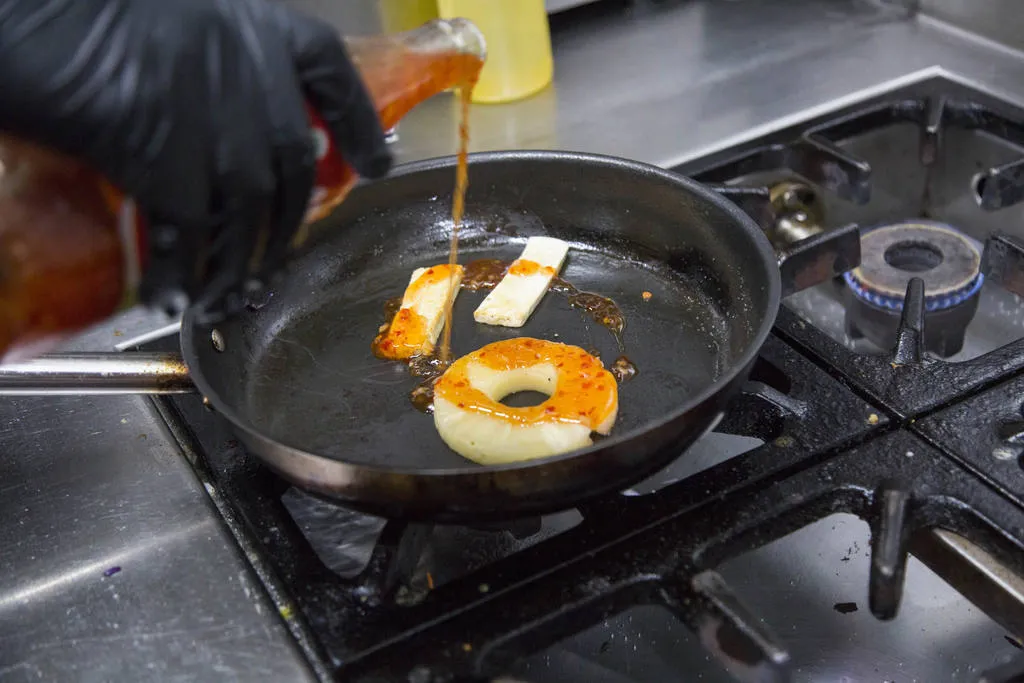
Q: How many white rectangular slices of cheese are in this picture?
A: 2